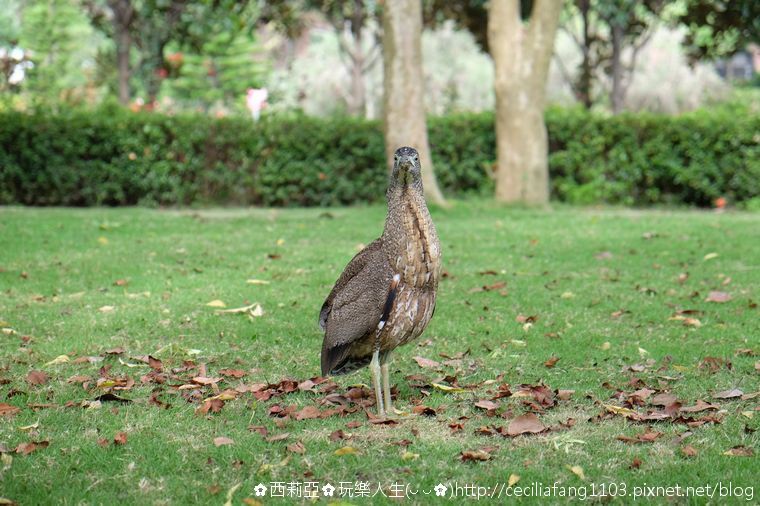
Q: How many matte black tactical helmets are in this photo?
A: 0